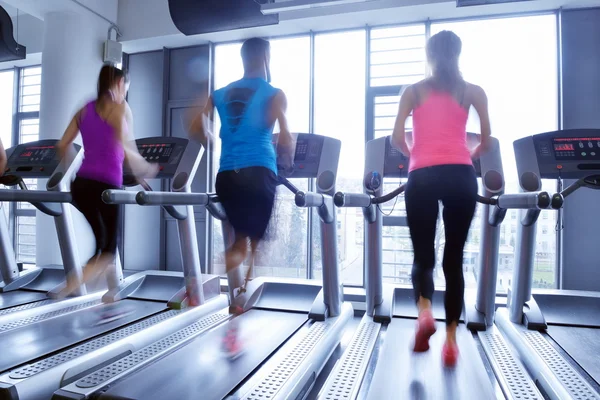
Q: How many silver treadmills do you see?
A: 5